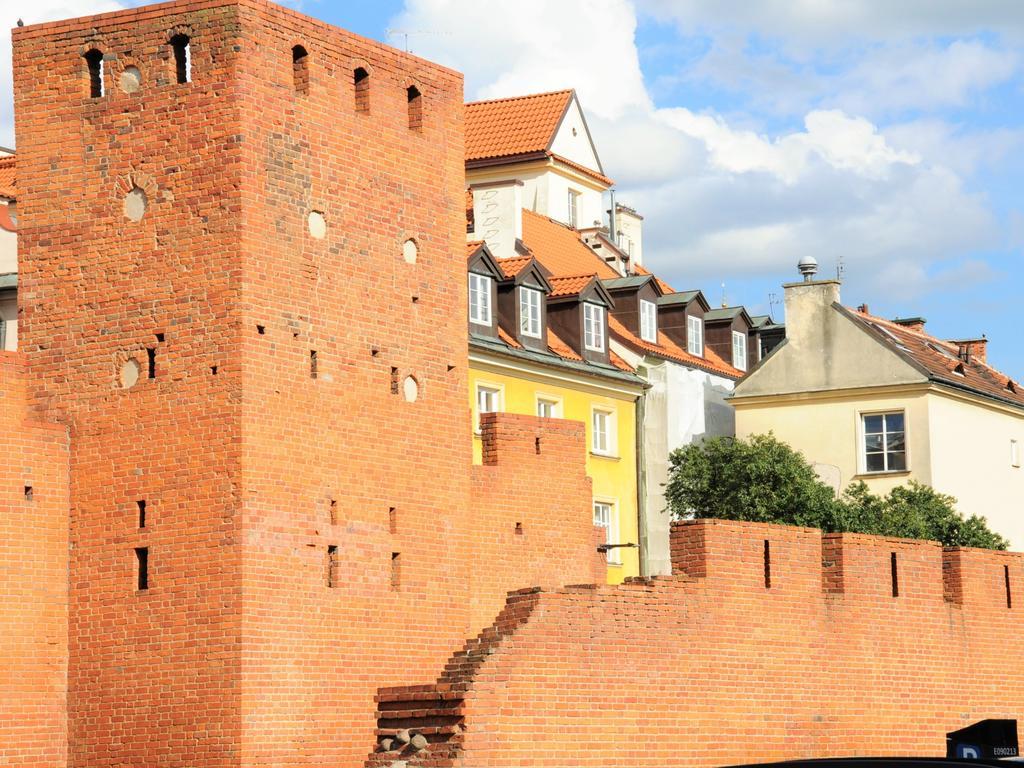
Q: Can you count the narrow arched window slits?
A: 5